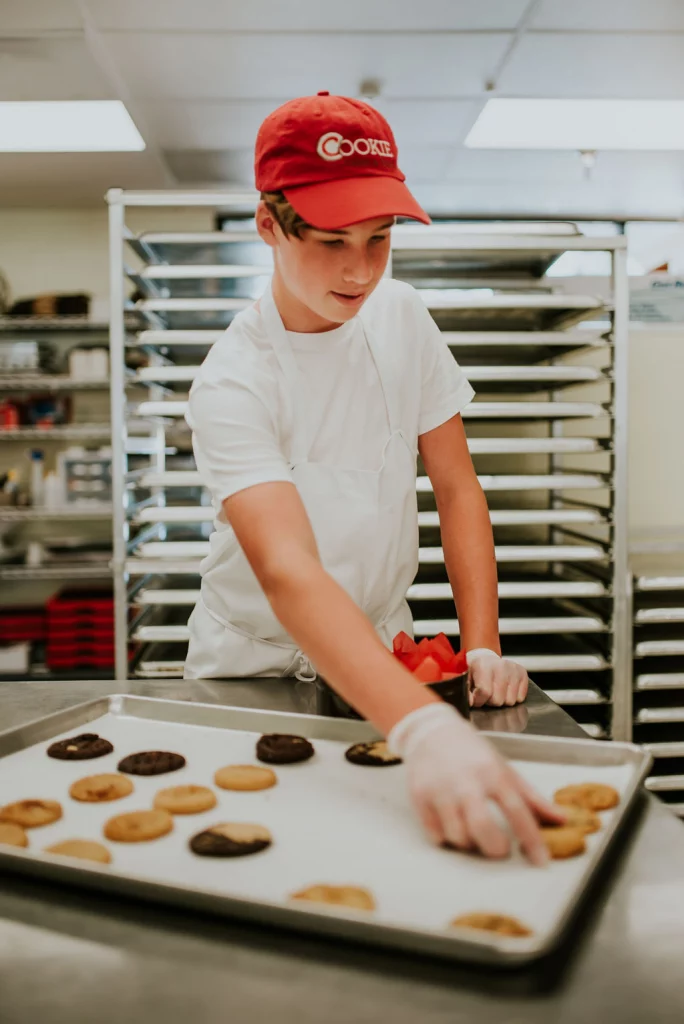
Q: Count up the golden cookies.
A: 12